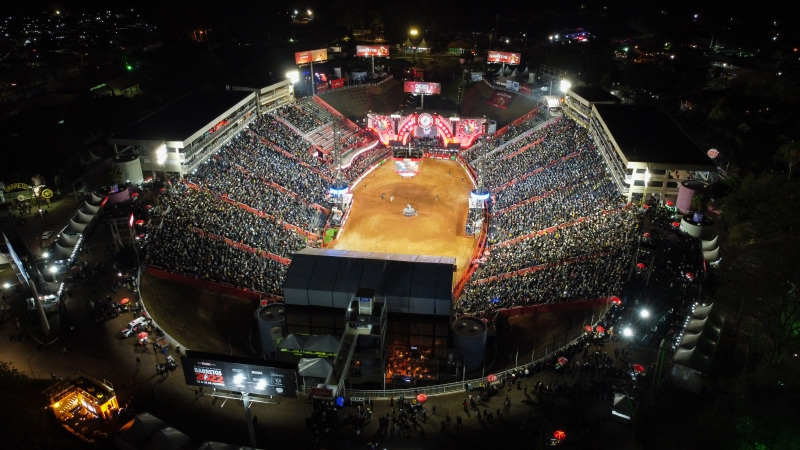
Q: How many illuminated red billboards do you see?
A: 4